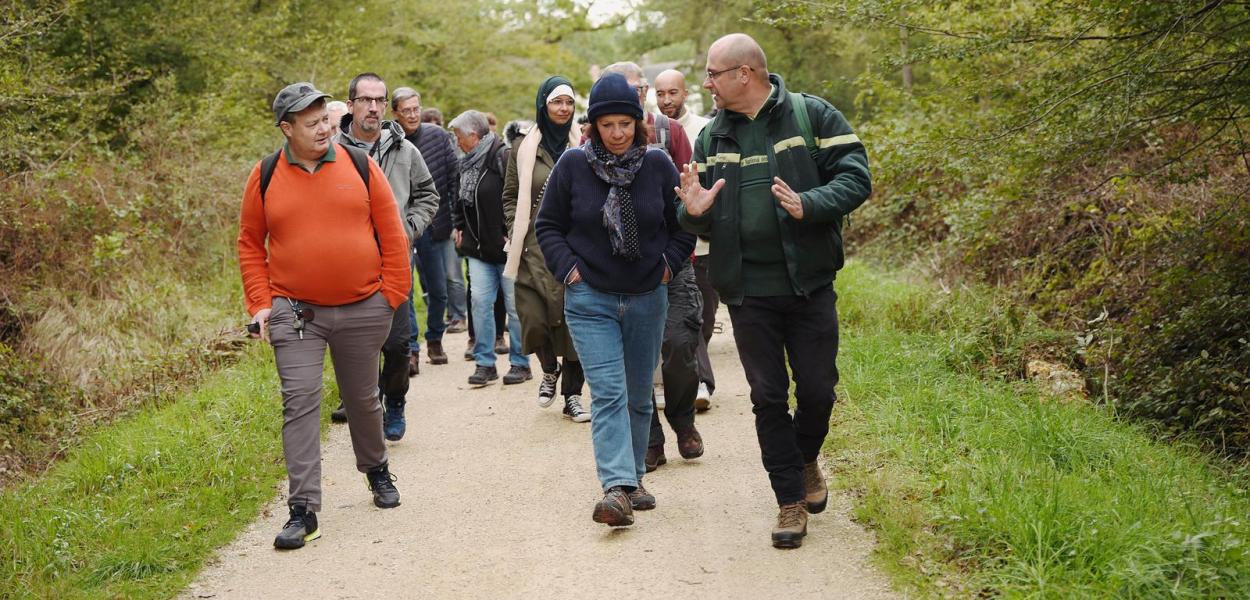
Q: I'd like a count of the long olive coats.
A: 1